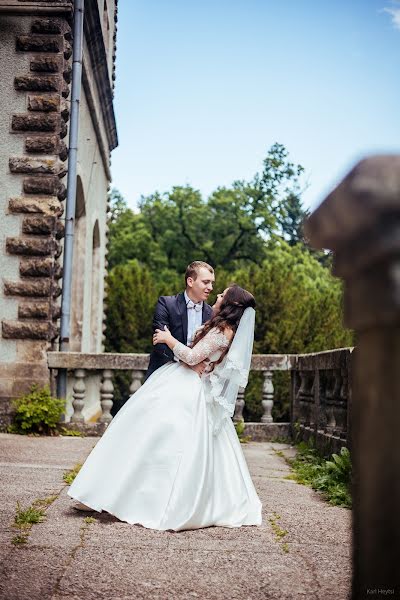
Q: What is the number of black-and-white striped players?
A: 0